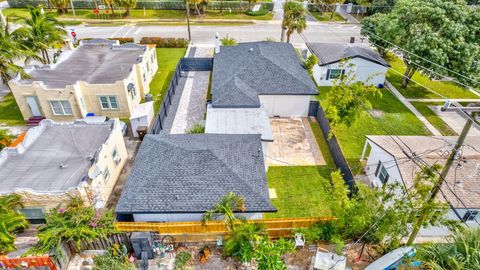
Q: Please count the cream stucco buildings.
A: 2